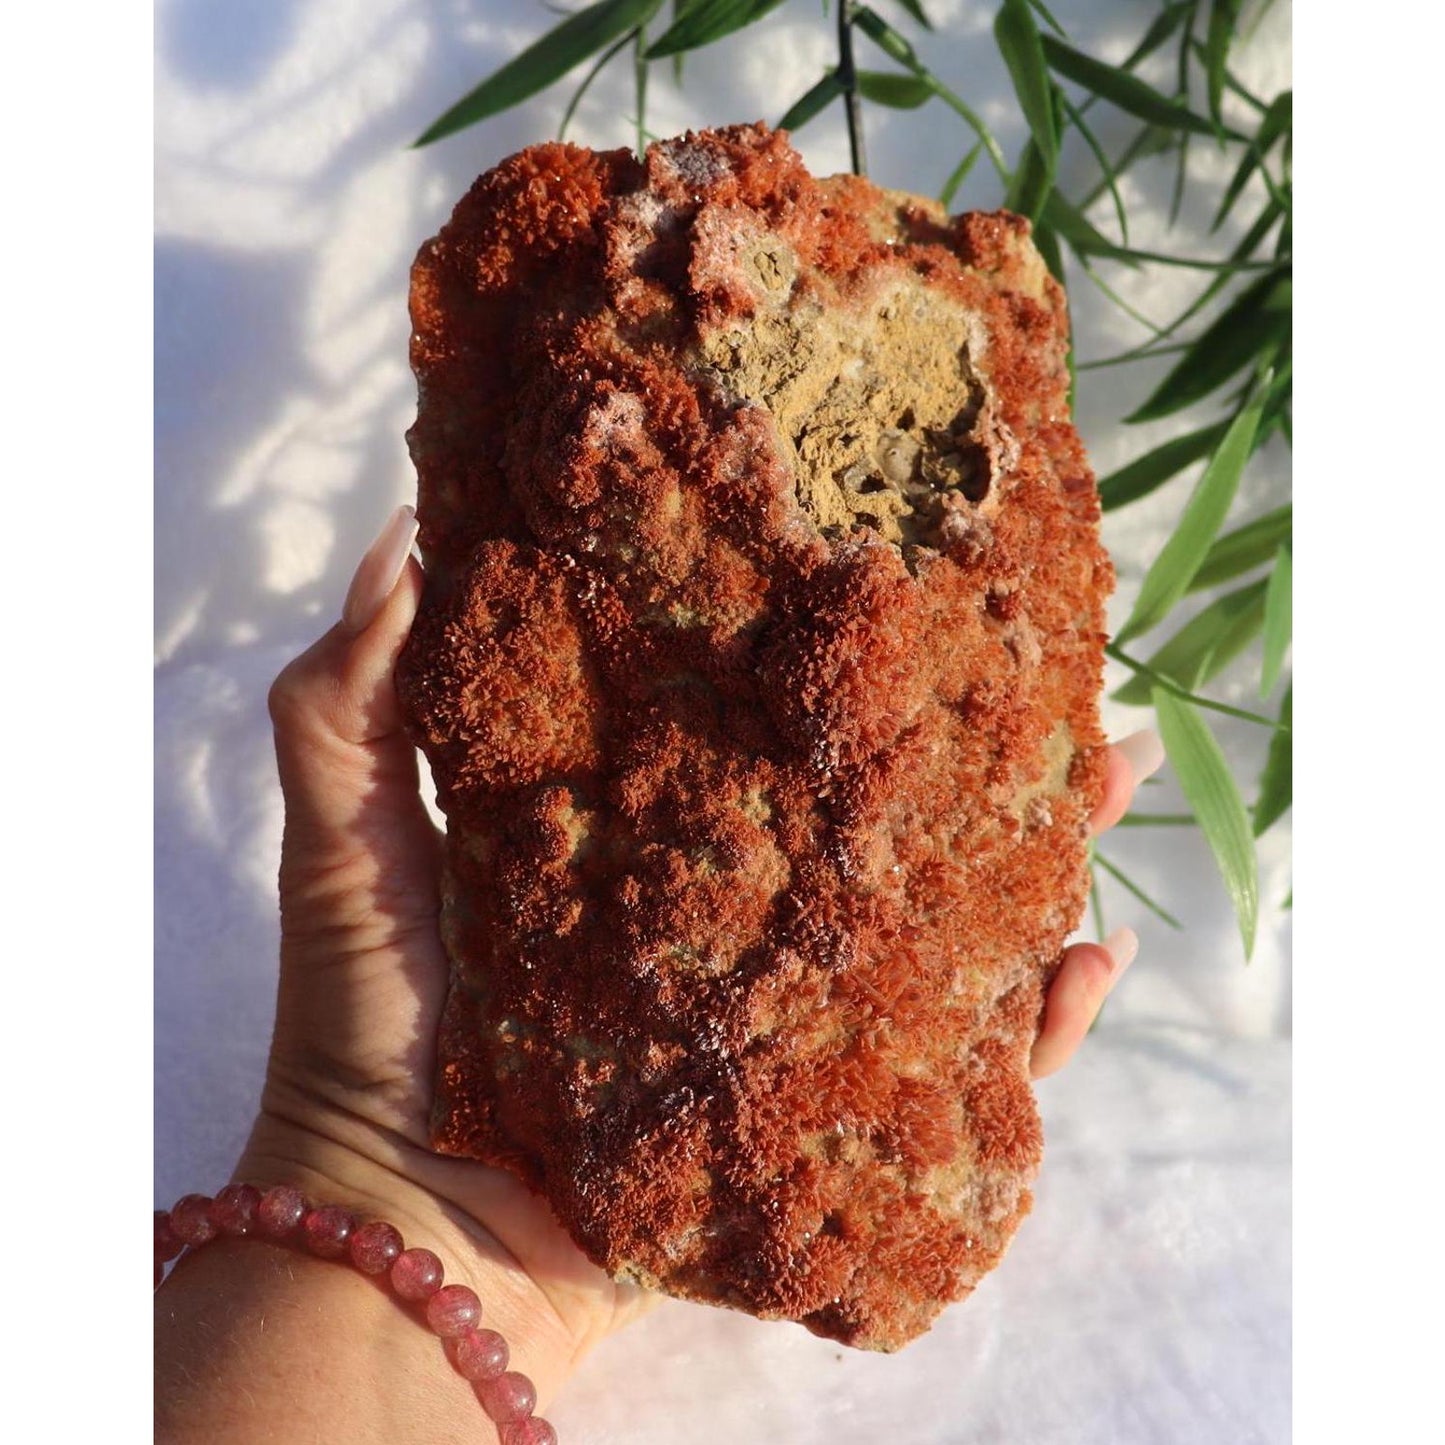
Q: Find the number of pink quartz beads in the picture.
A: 11